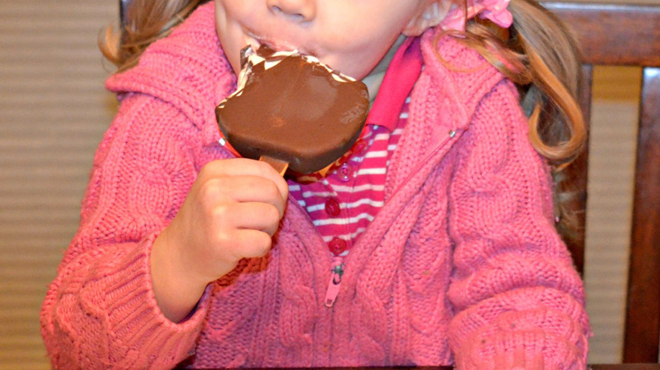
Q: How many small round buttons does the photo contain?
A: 4